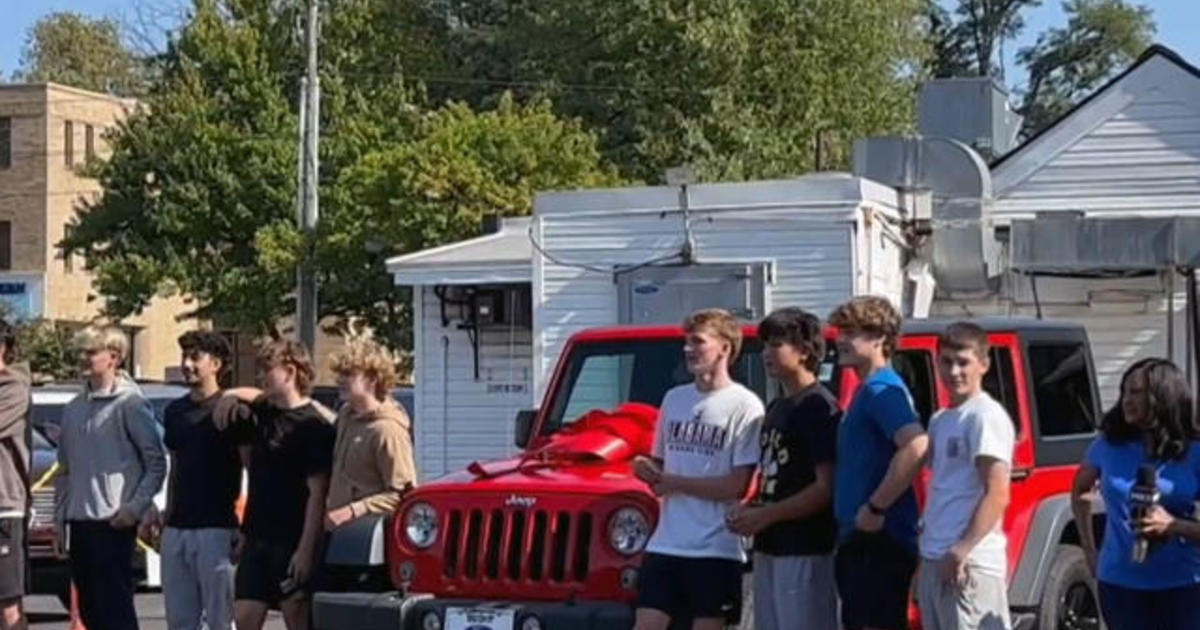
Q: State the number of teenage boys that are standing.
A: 9